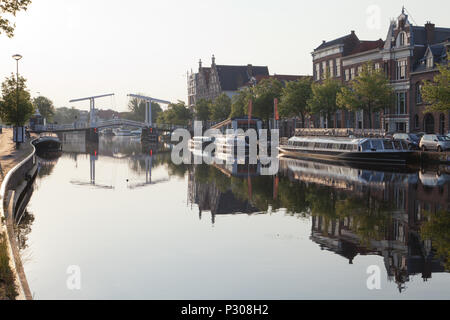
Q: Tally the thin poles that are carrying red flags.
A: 2